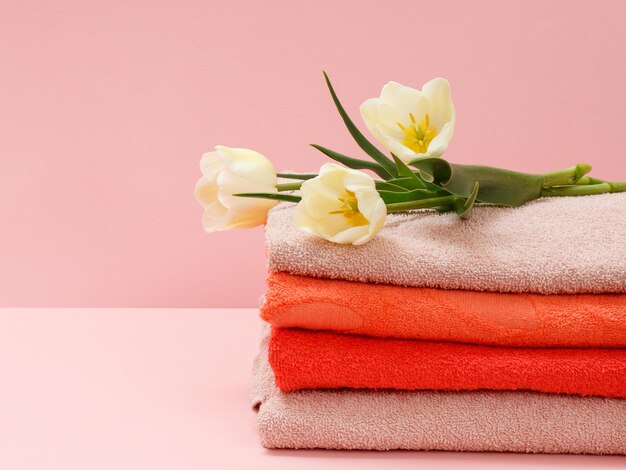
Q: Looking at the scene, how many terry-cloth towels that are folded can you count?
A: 4